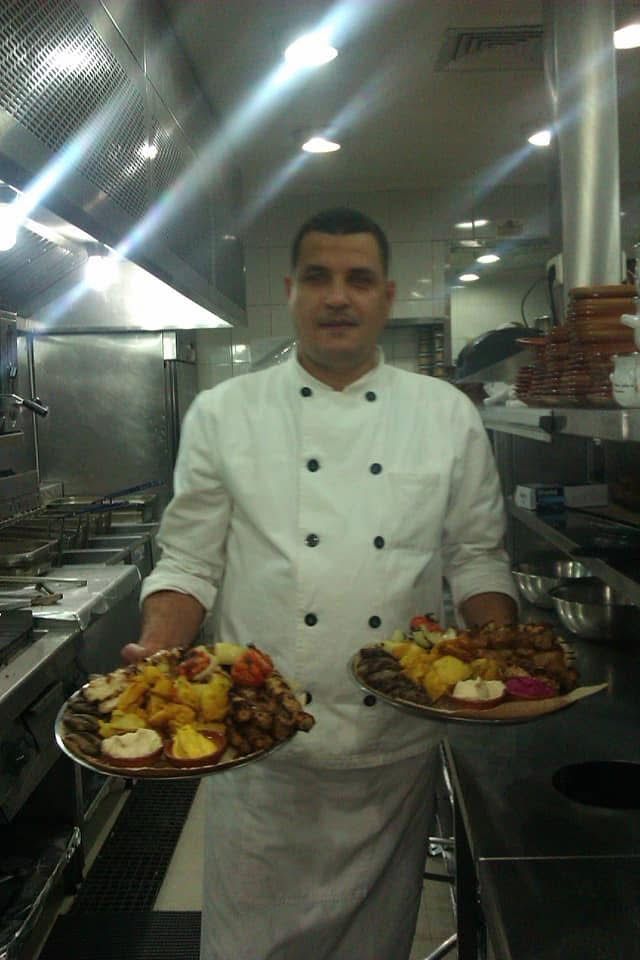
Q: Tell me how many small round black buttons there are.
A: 10